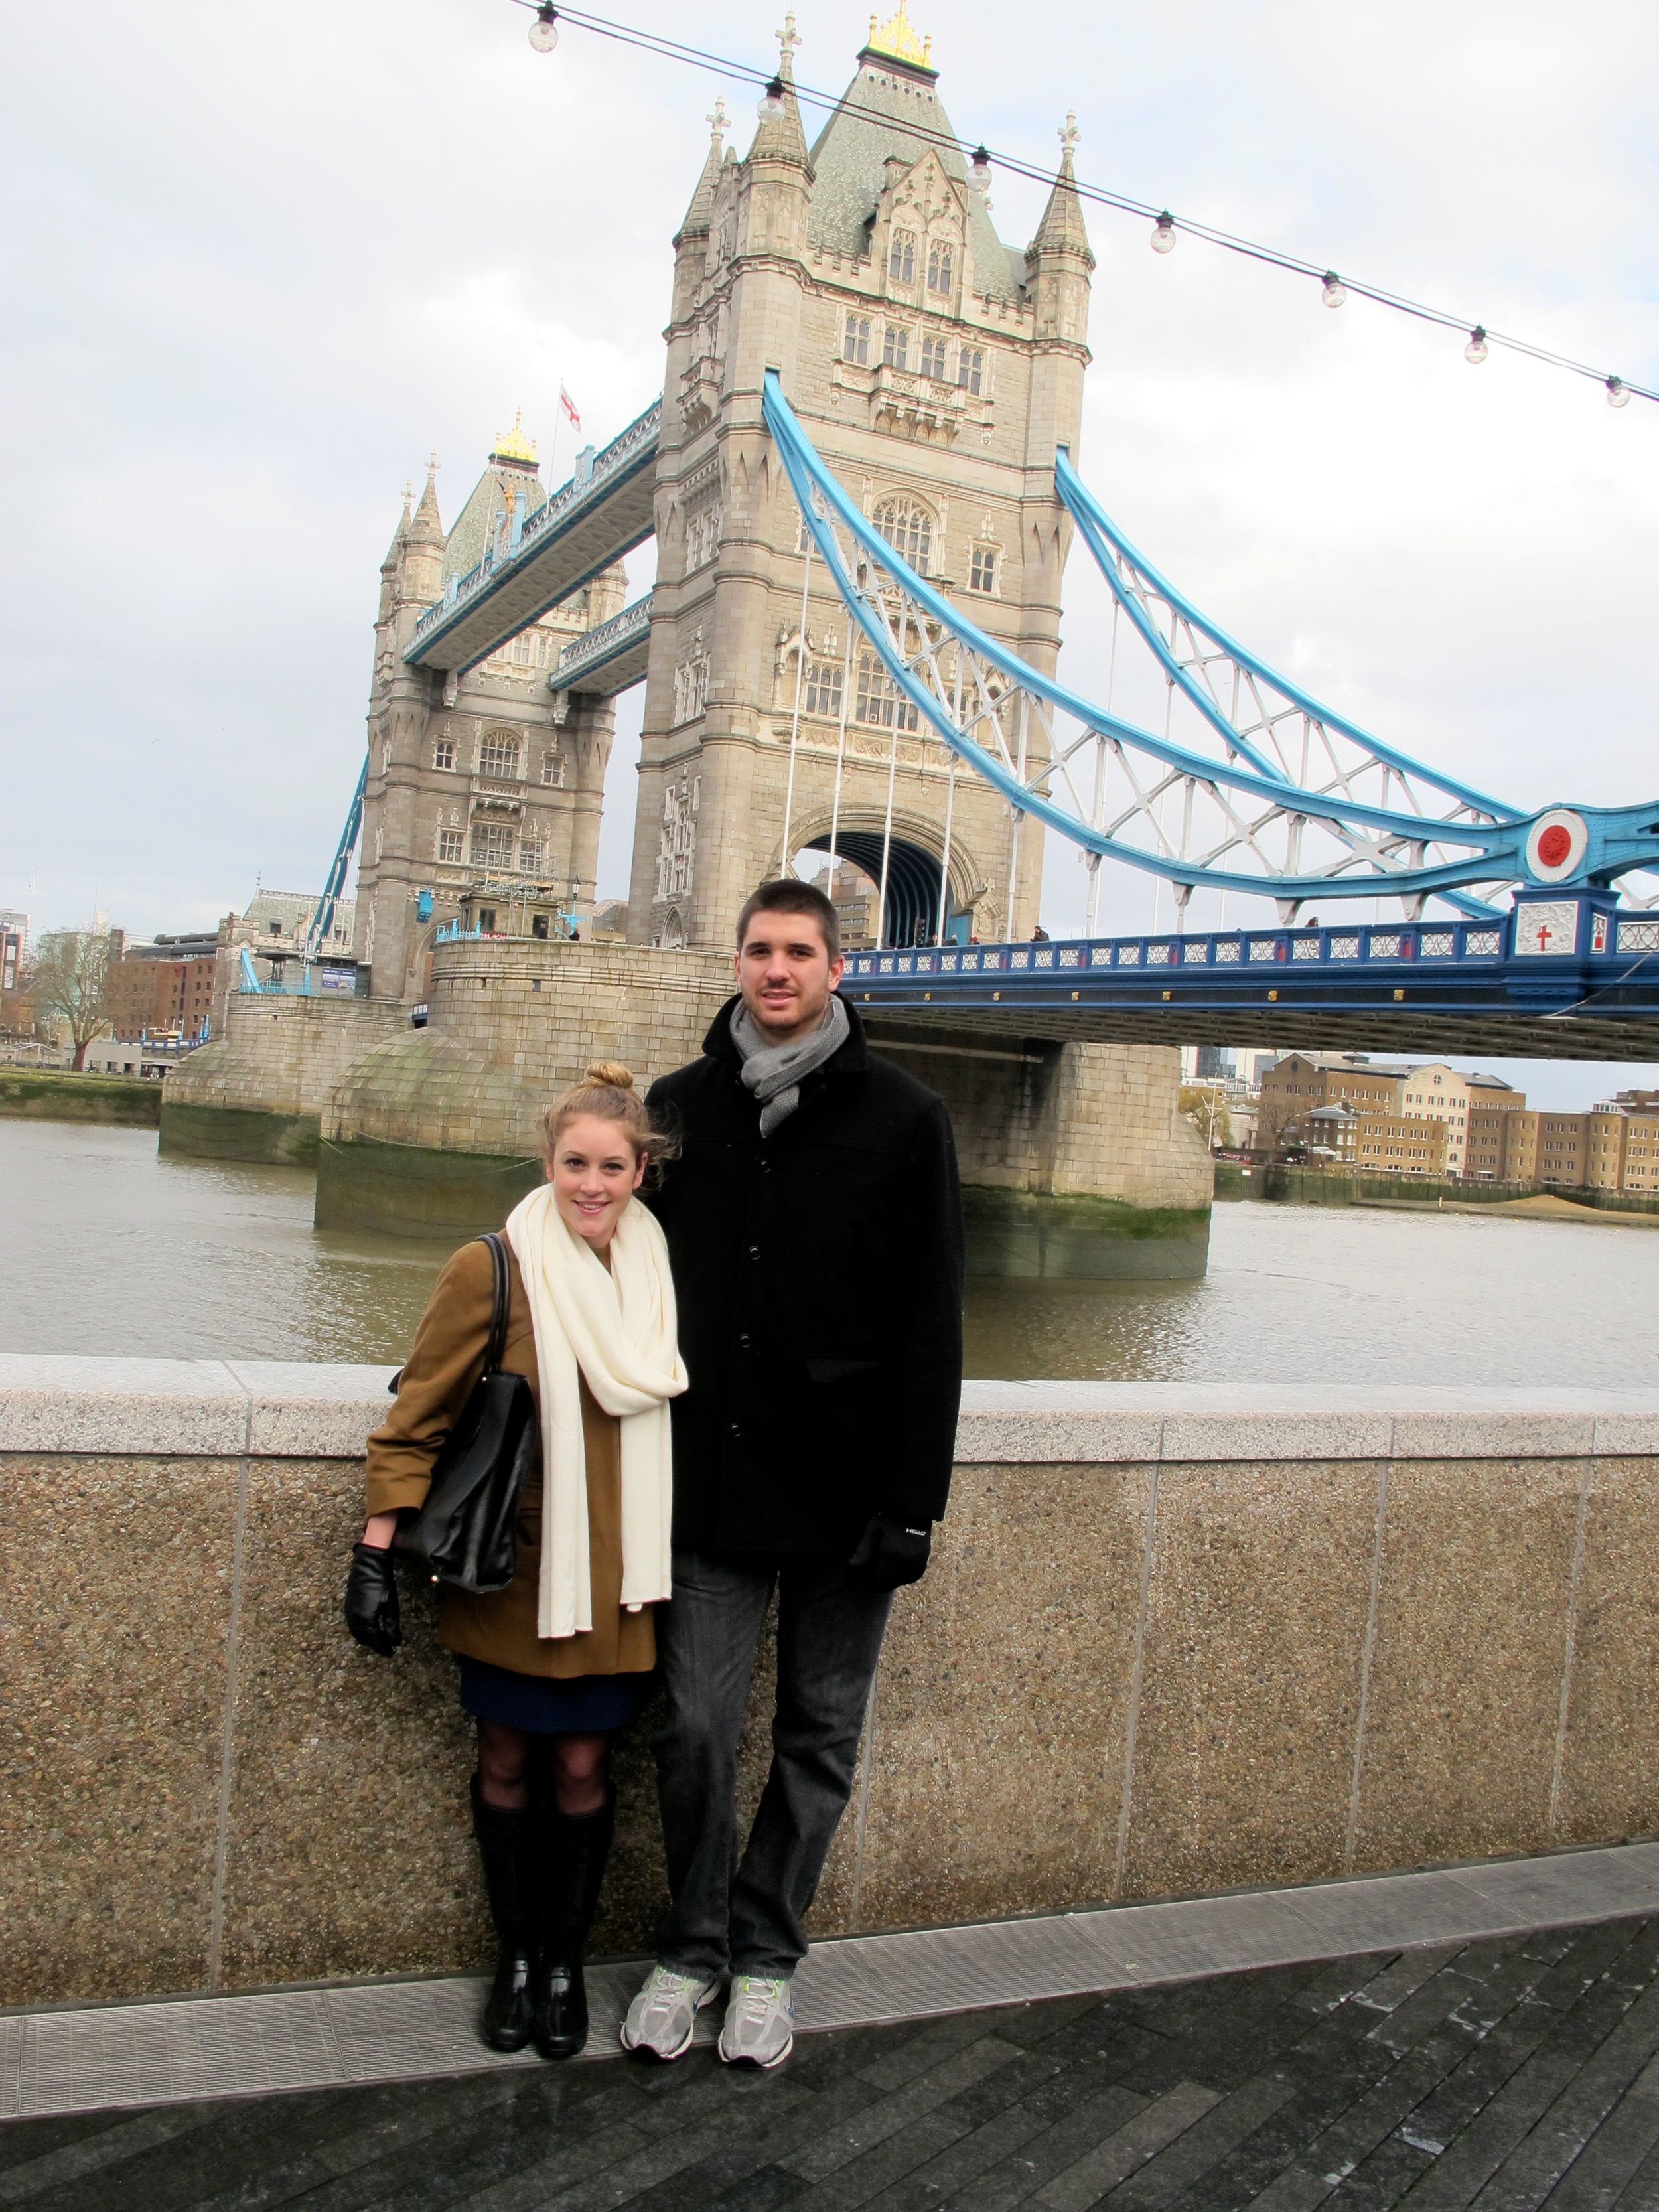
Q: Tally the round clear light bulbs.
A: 7